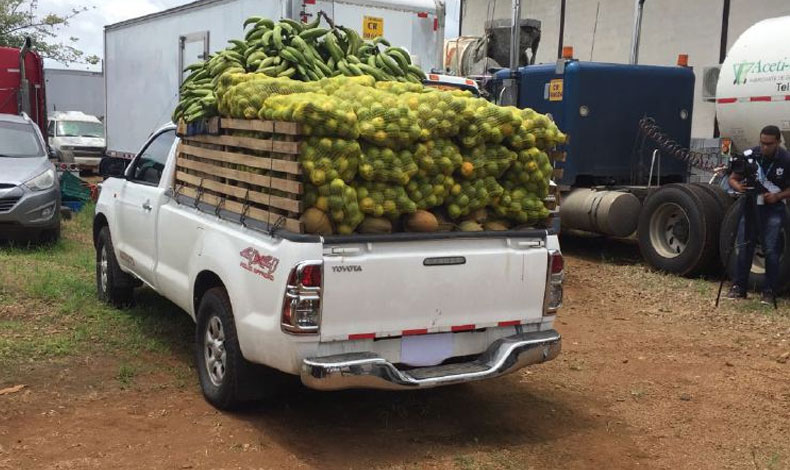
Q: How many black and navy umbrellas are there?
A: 0